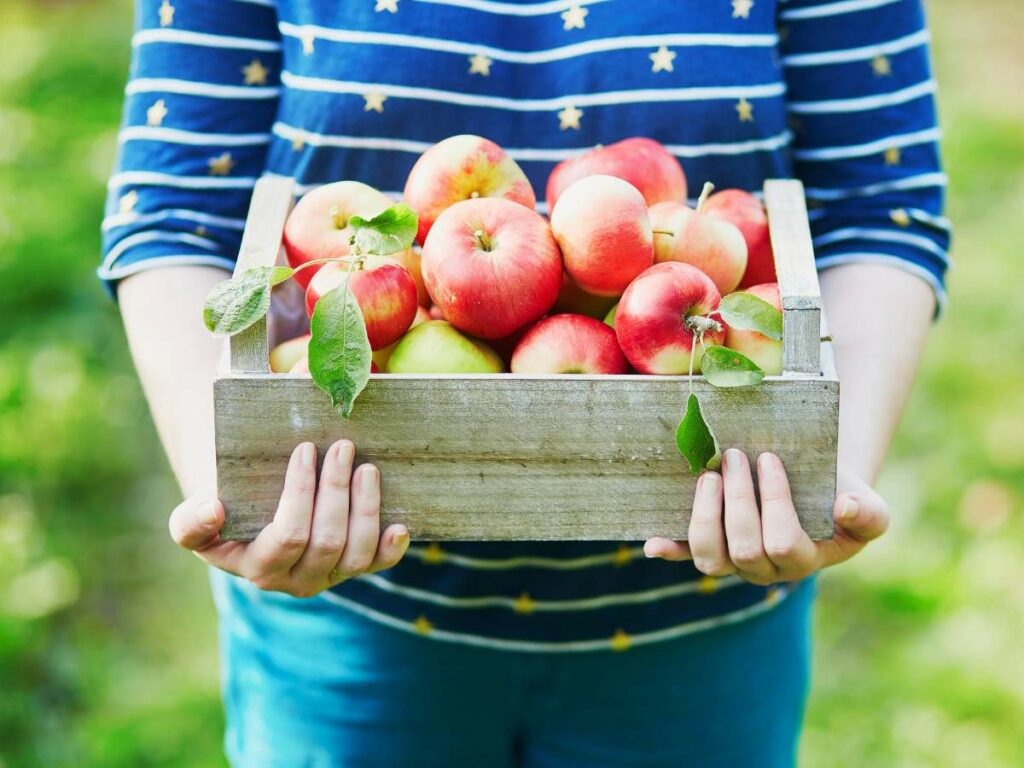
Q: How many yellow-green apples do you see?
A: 1